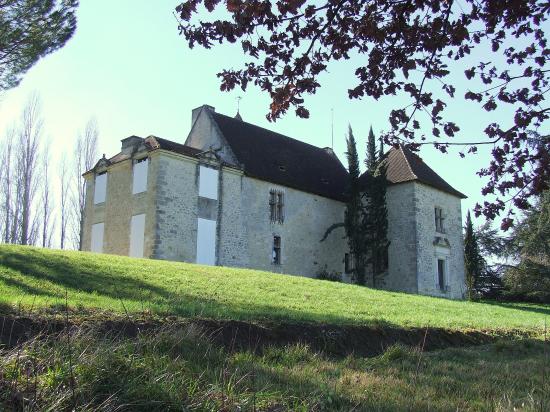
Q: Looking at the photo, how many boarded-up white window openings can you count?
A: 6